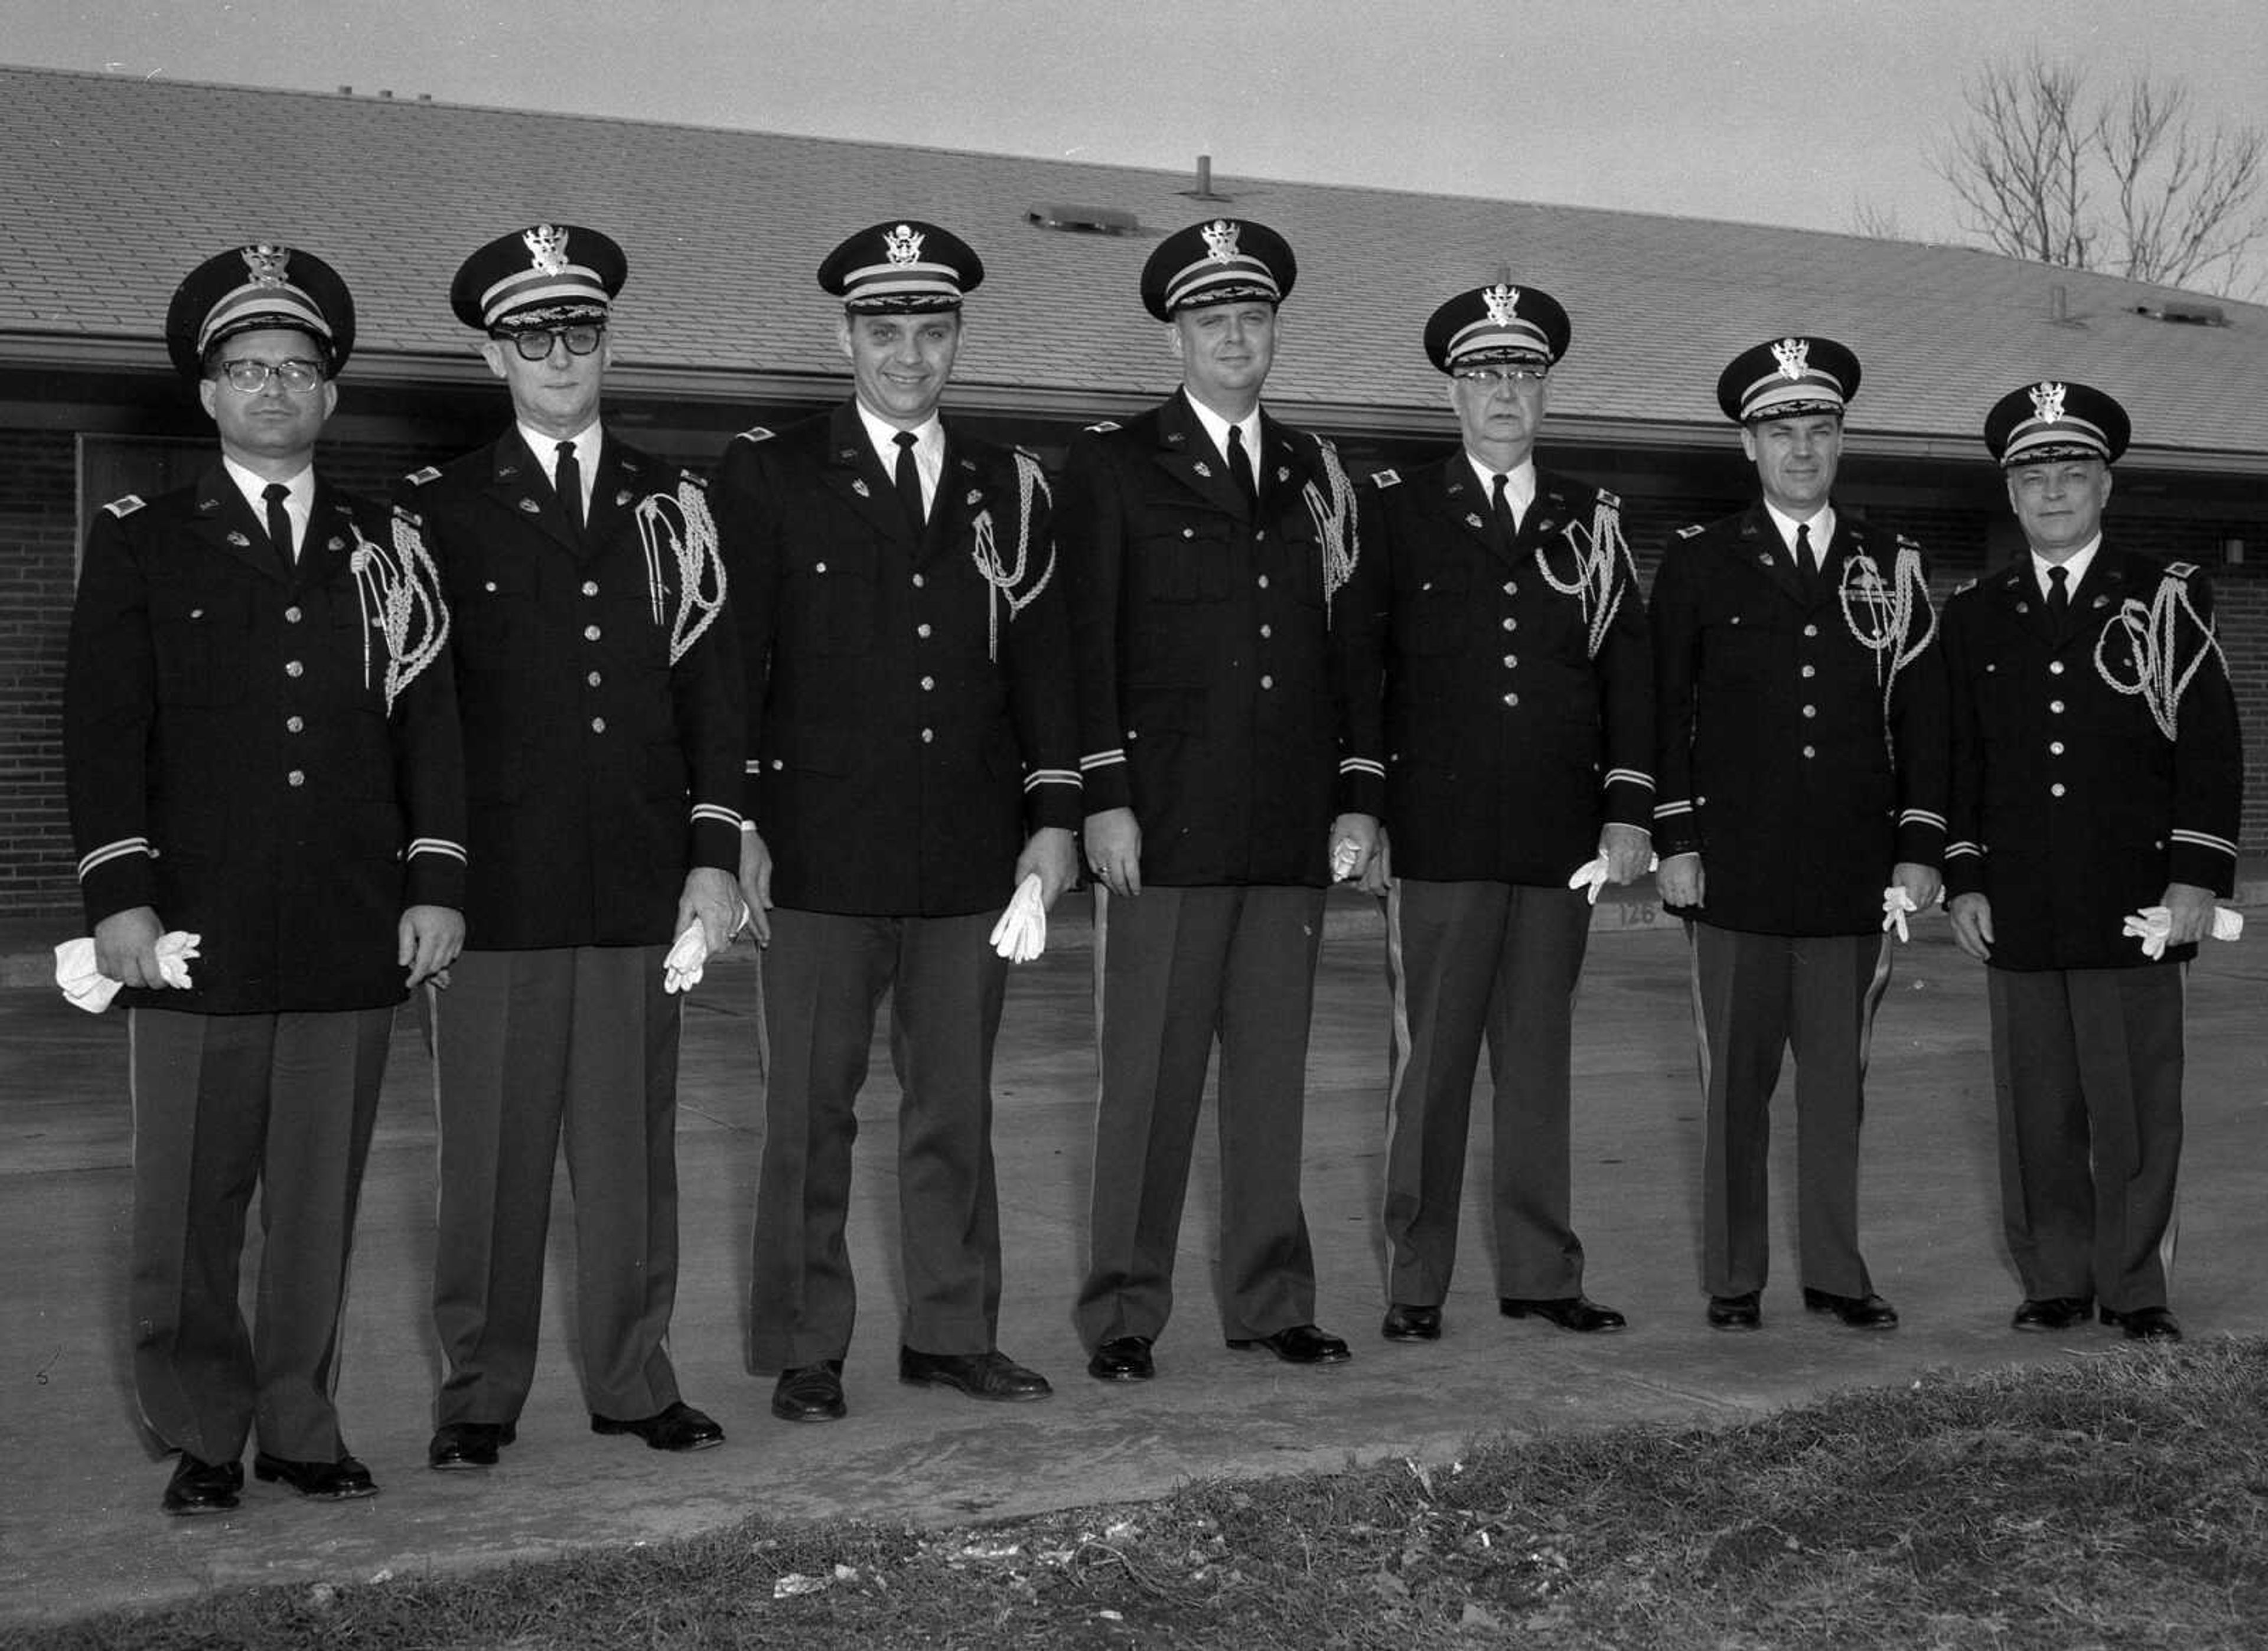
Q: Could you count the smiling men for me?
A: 1